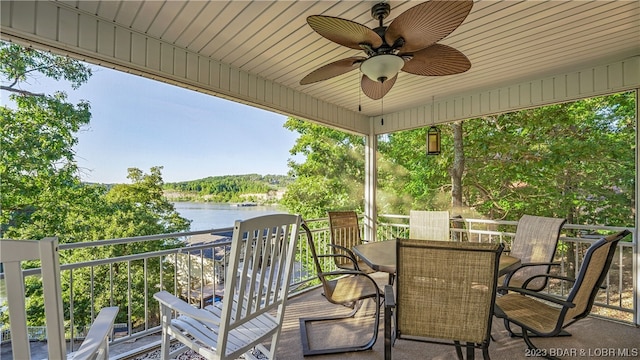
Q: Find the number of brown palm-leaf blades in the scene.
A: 5